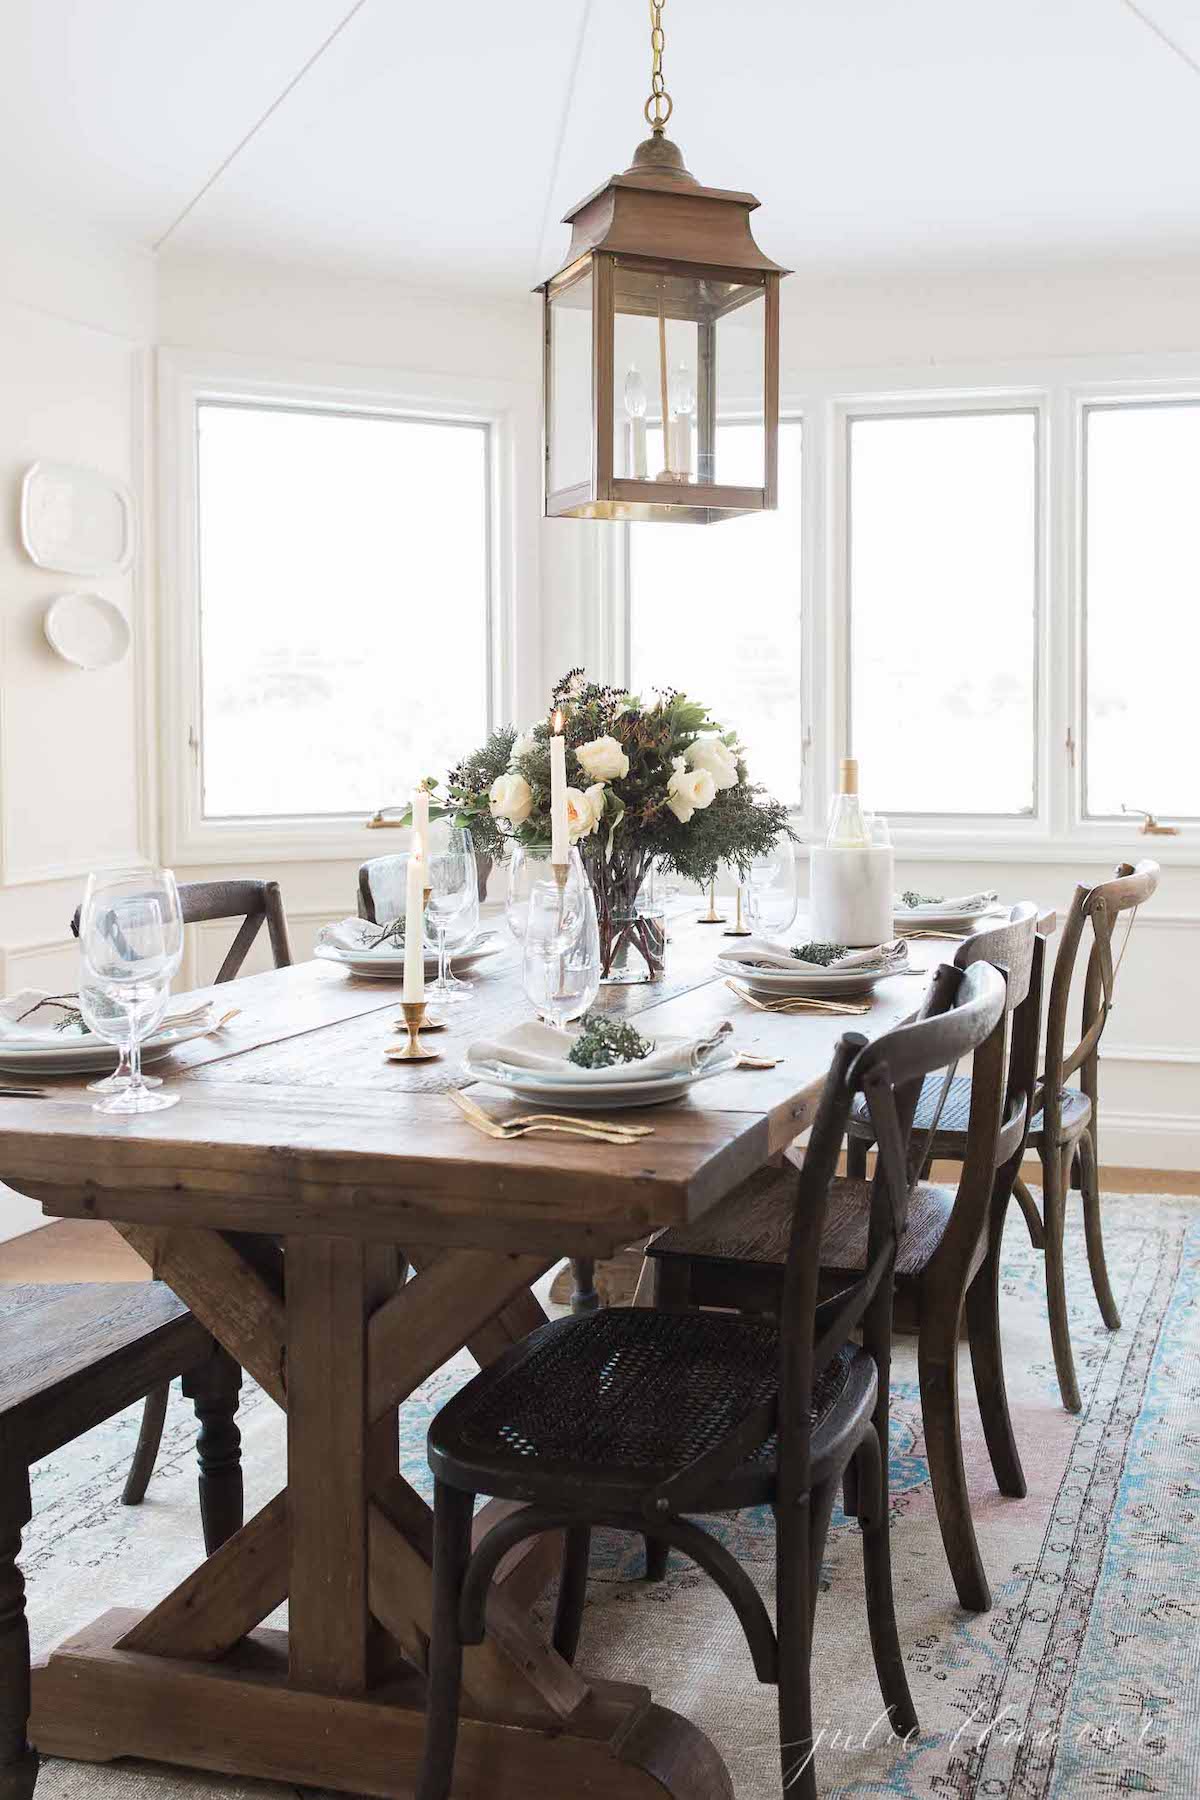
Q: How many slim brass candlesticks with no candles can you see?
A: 2